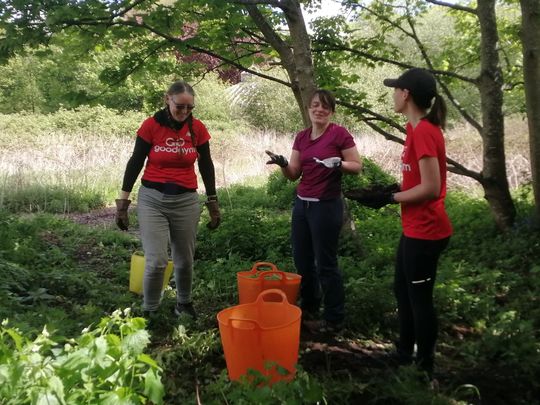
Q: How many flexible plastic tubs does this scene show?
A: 3